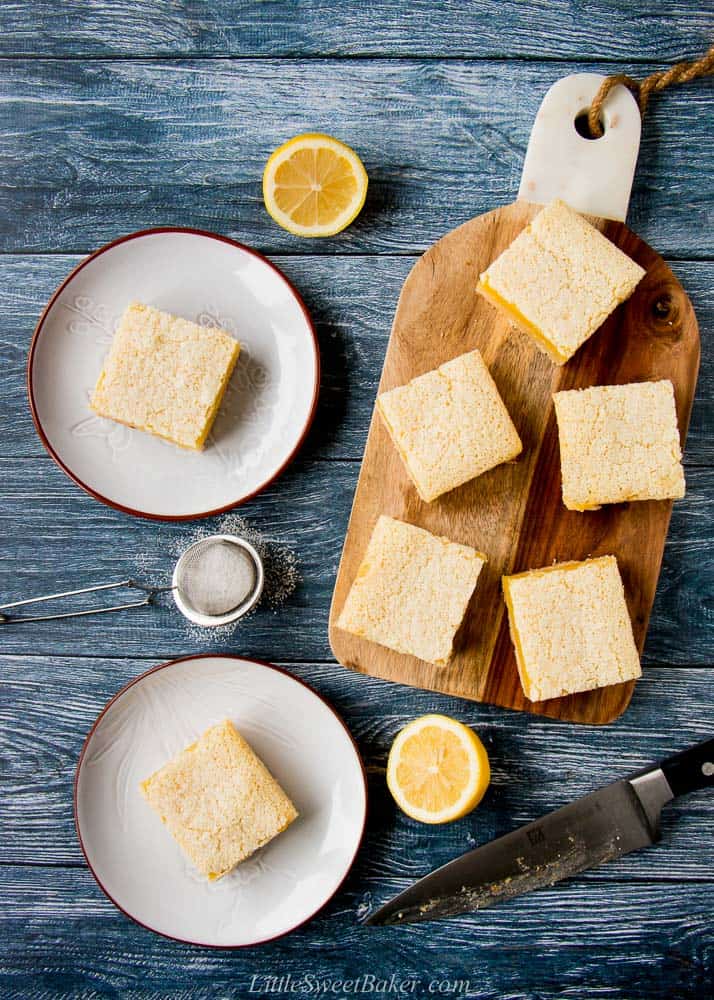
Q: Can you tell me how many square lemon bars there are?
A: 7